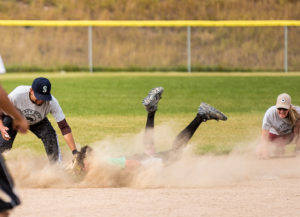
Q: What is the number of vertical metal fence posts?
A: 3